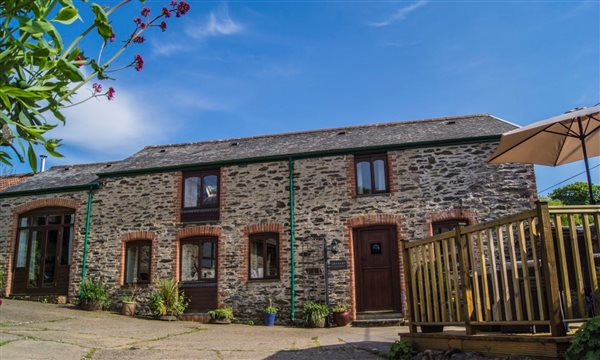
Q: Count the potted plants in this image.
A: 7